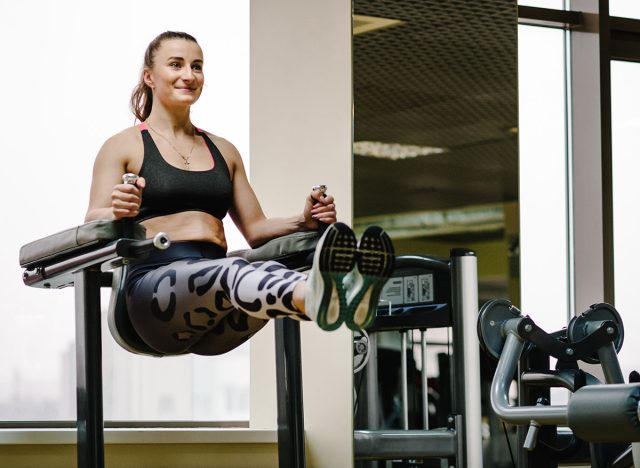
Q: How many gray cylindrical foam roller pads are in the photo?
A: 1